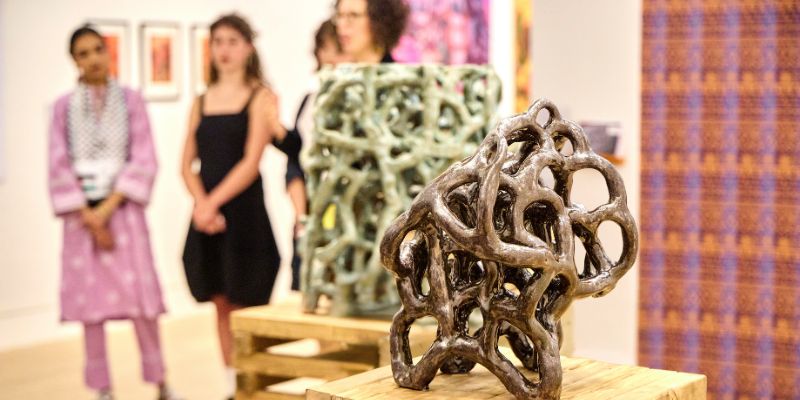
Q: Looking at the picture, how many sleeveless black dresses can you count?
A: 1